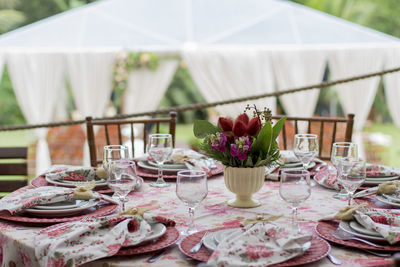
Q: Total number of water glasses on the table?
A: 8